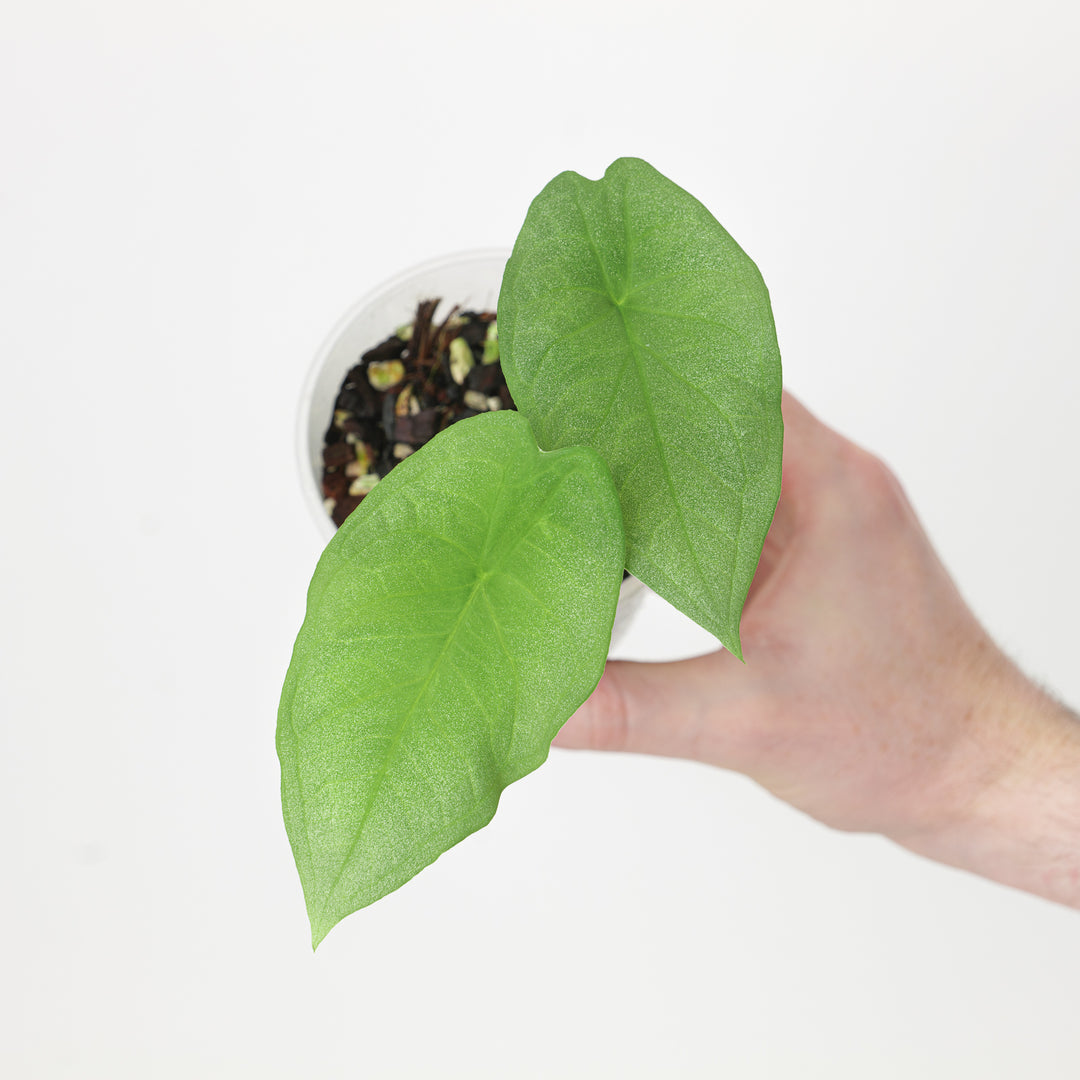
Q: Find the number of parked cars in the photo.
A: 0